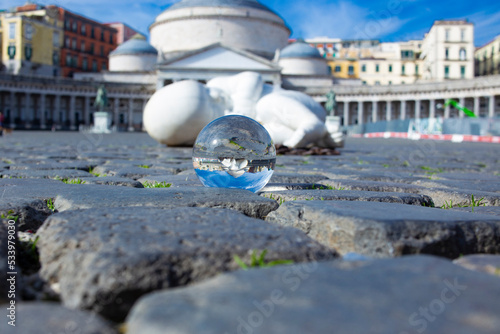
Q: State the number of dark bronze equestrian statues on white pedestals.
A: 2